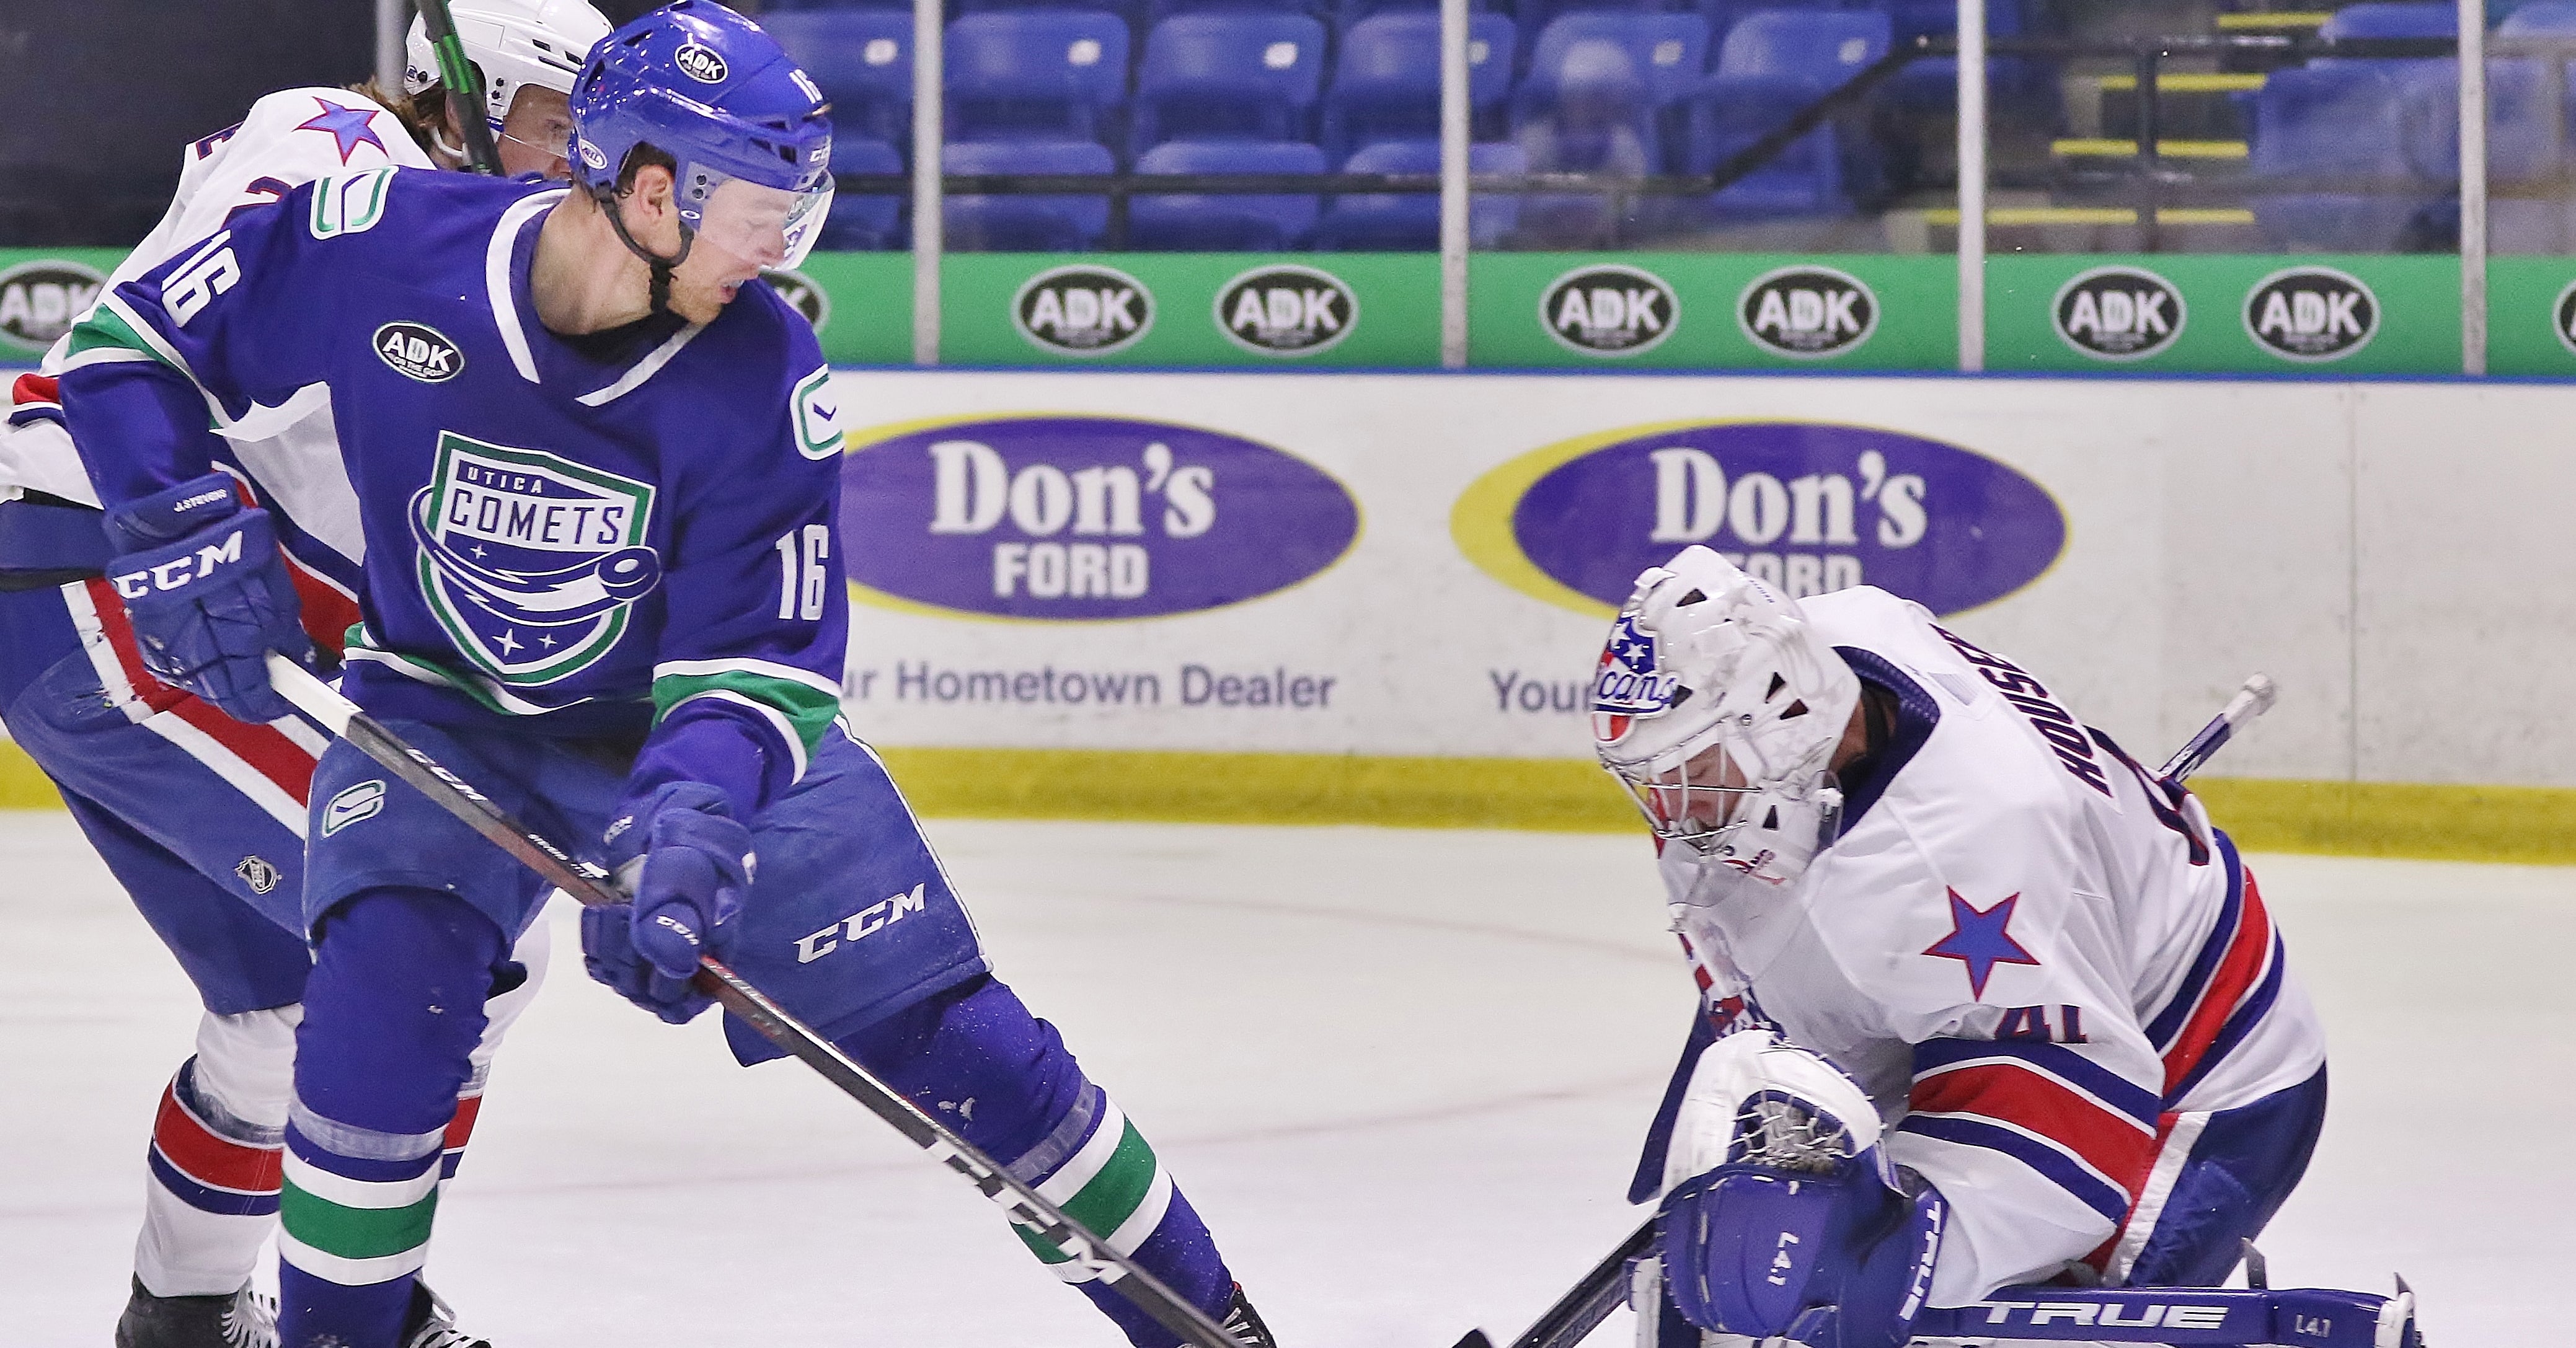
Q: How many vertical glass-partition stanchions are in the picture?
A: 5